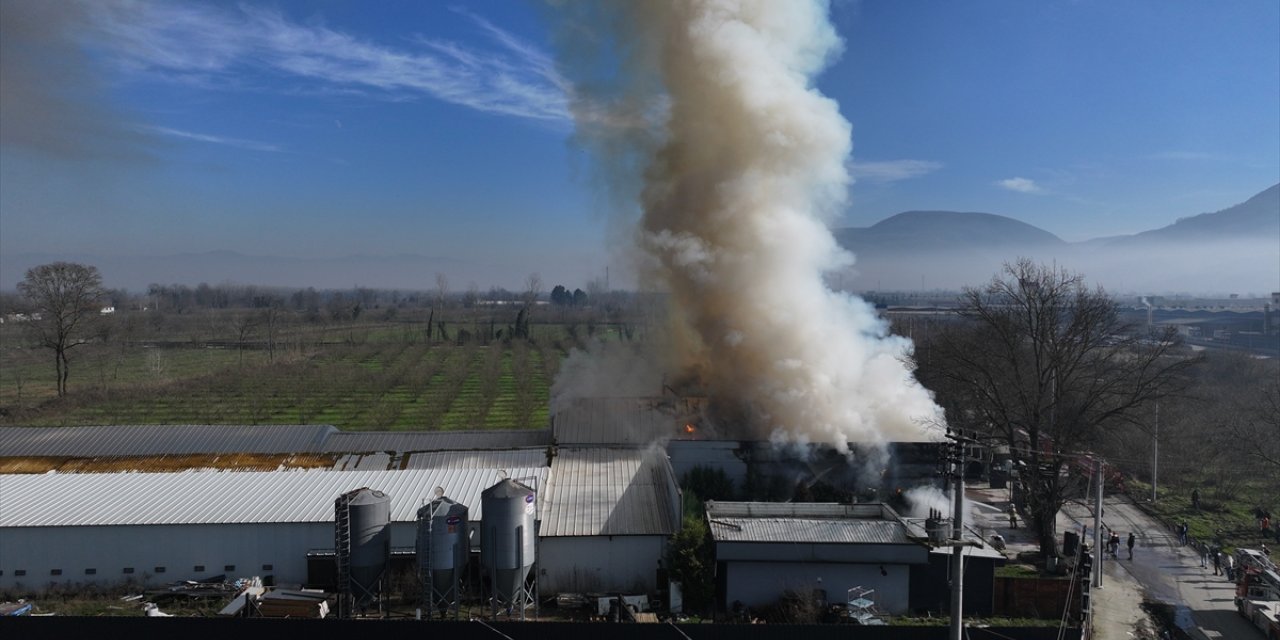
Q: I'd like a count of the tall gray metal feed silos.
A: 3